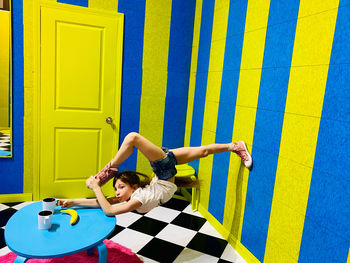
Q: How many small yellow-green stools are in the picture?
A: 1